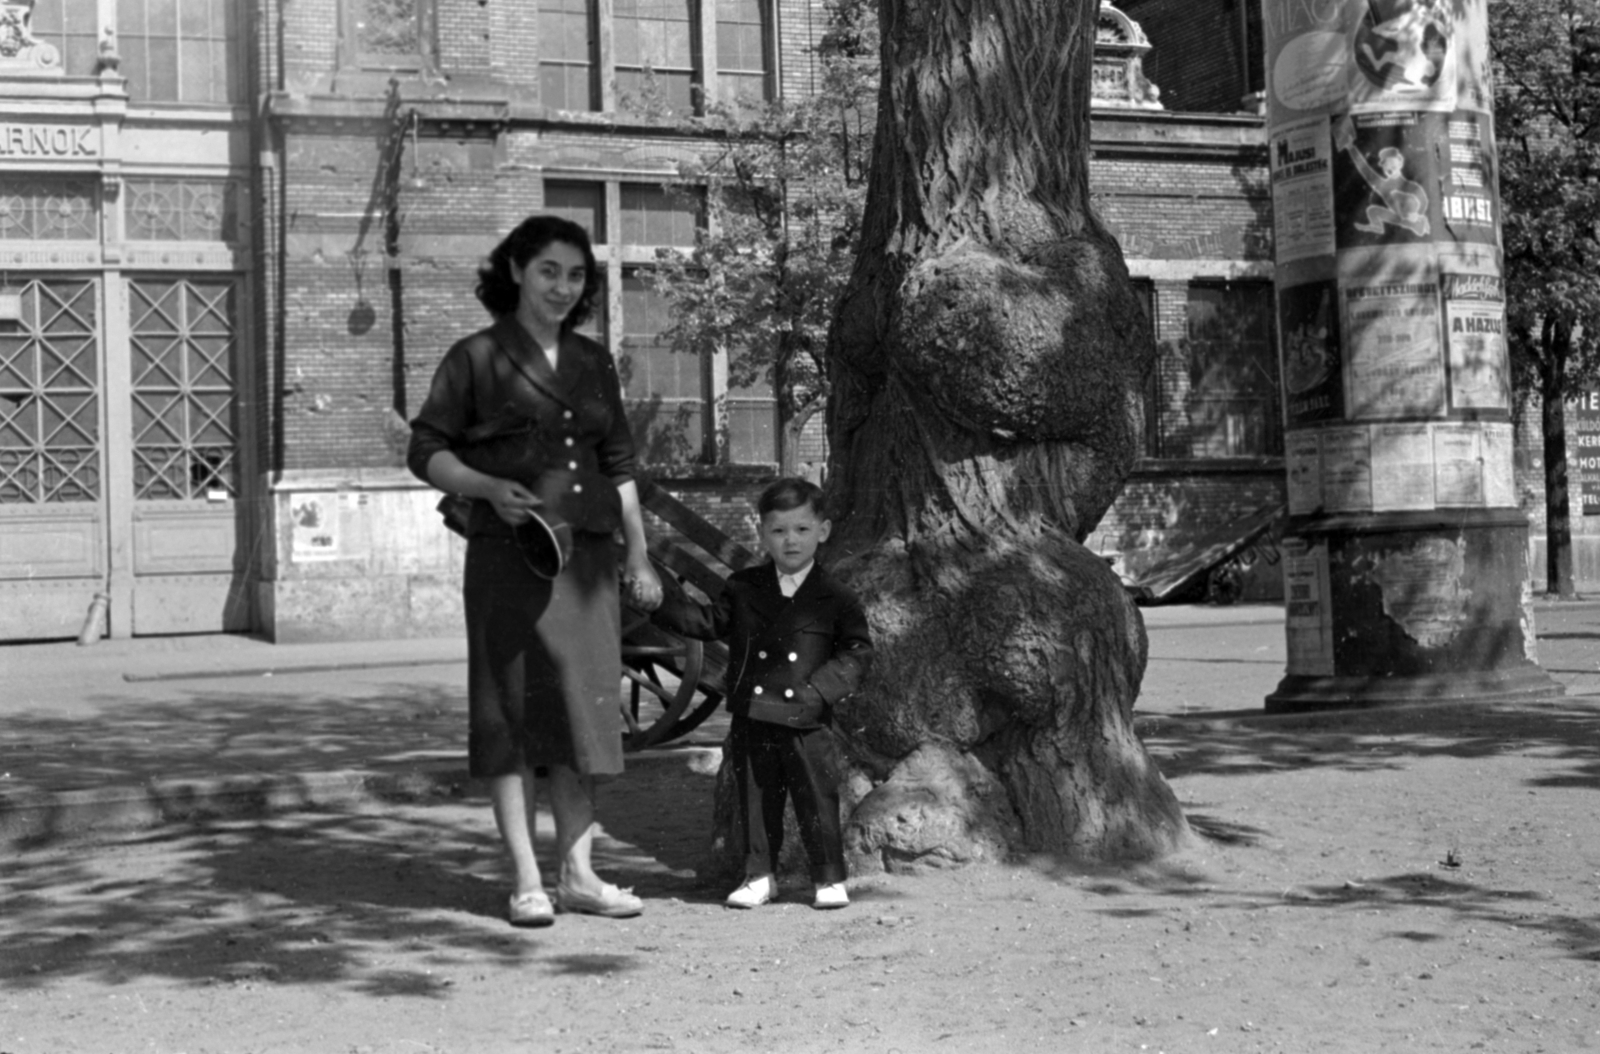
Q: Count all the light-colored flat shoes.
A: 4